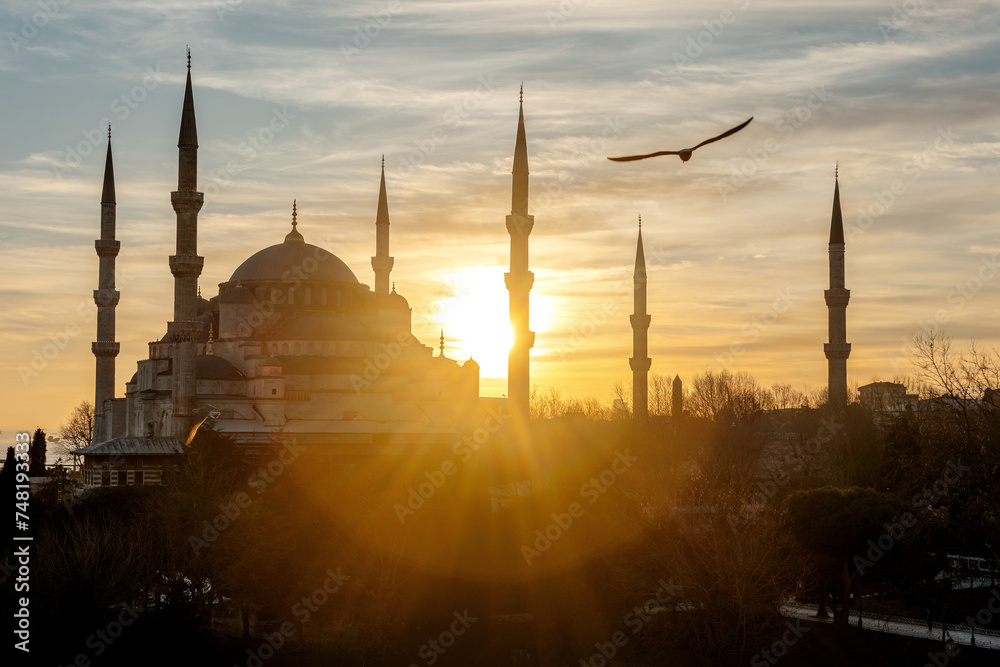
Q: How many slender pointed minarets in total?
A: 6